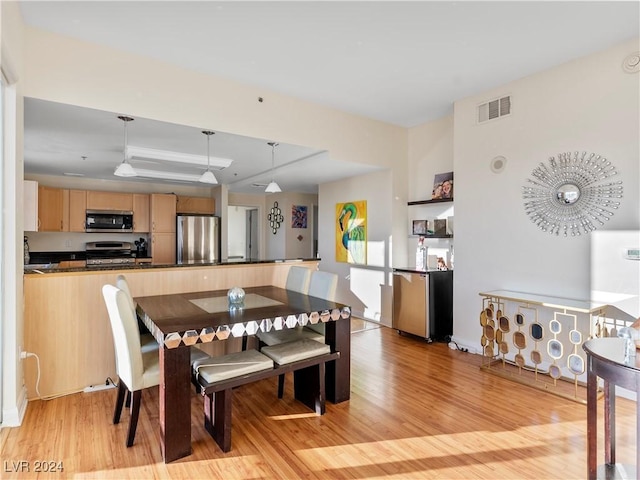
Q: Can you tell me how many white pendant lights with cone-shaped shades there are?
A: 3